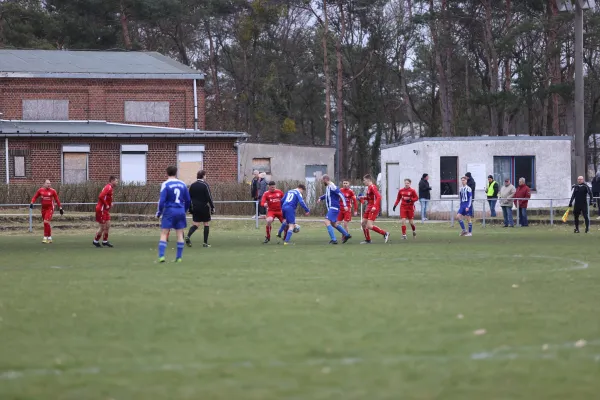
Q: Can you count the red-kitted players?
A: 6